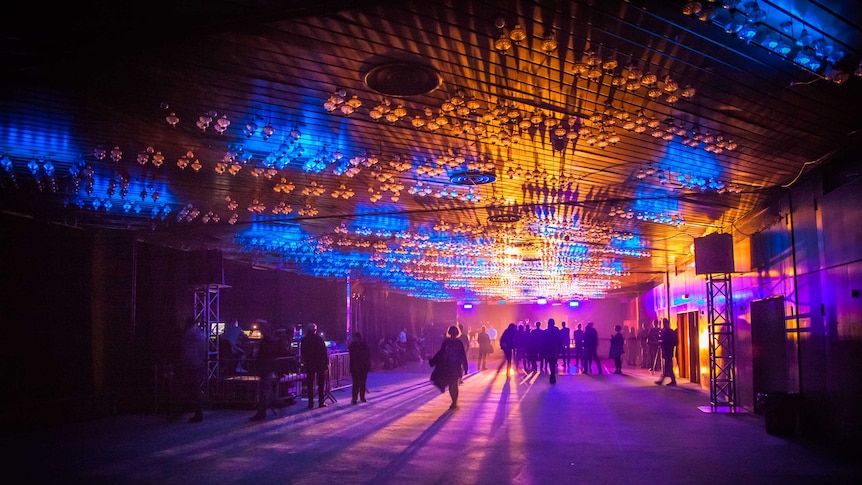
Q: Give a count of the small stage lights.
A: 3